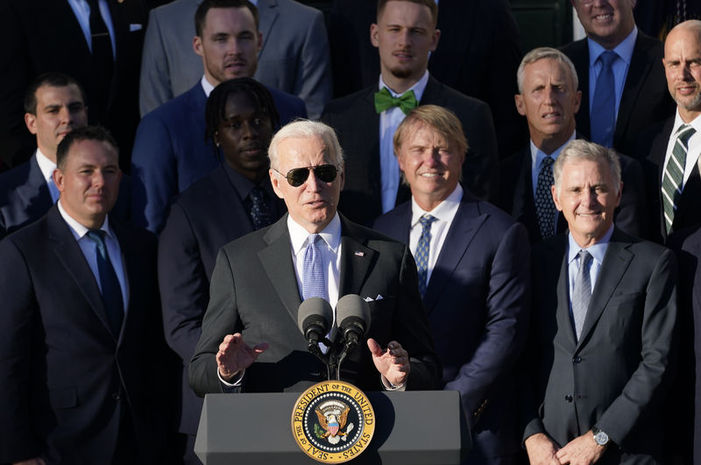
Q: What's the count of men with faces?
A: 11